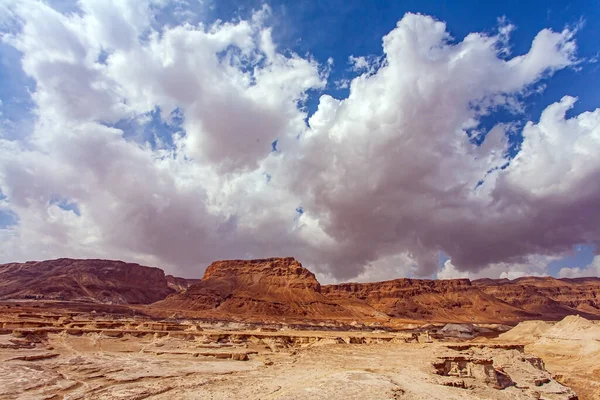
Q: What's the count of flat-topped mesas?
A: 1